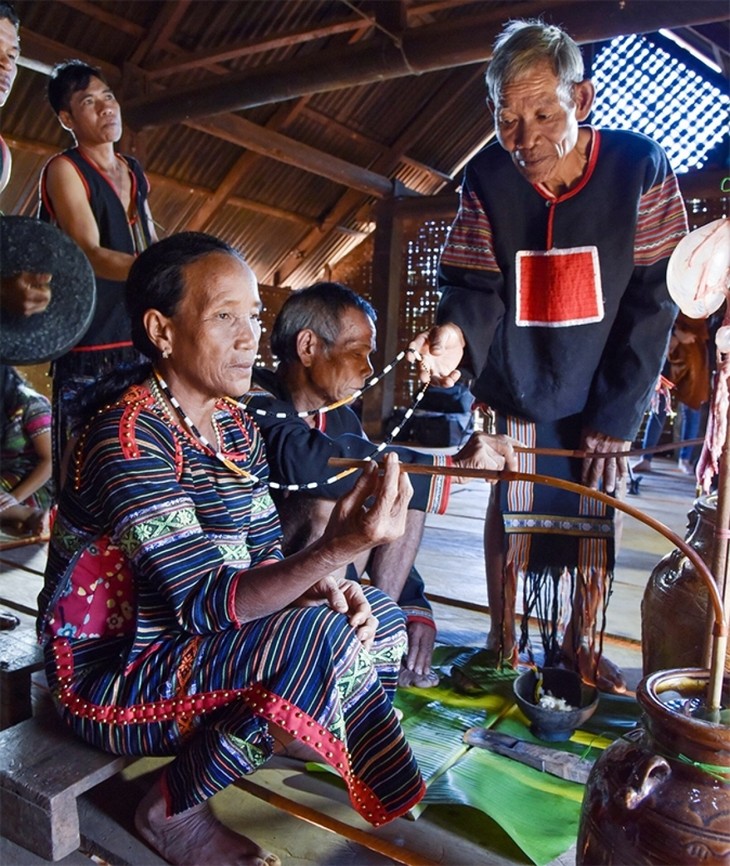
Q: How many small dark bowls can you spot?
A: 1